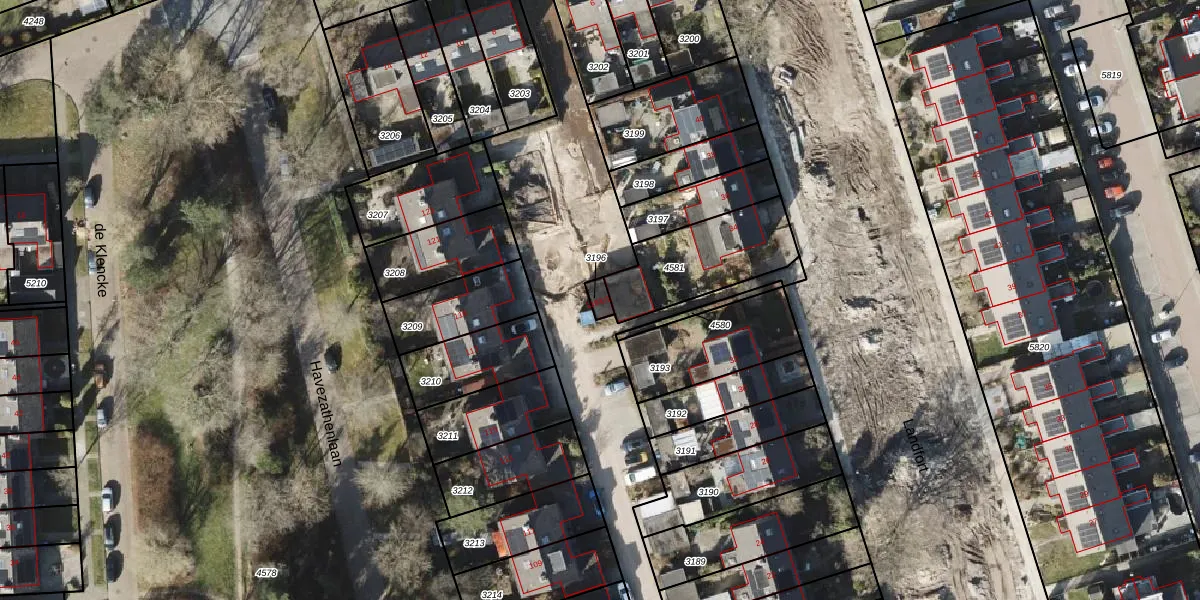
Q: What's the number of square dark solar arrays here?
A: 12